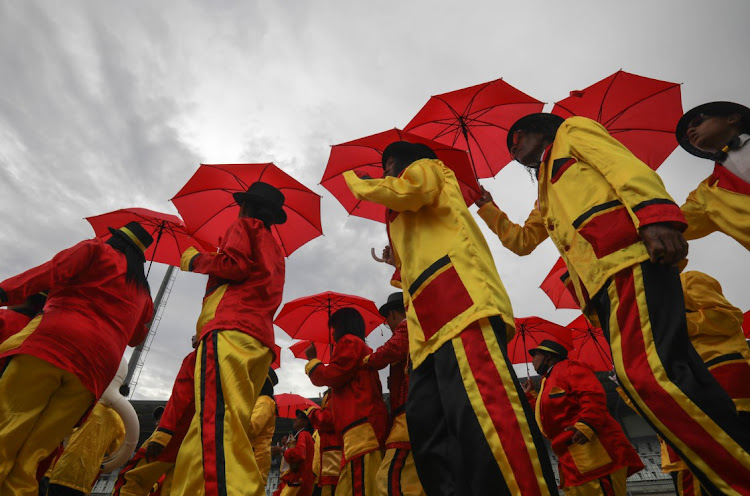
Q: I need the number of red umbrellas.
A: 13